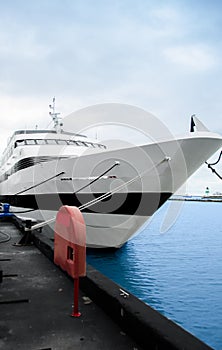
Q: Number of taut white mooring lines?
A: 2